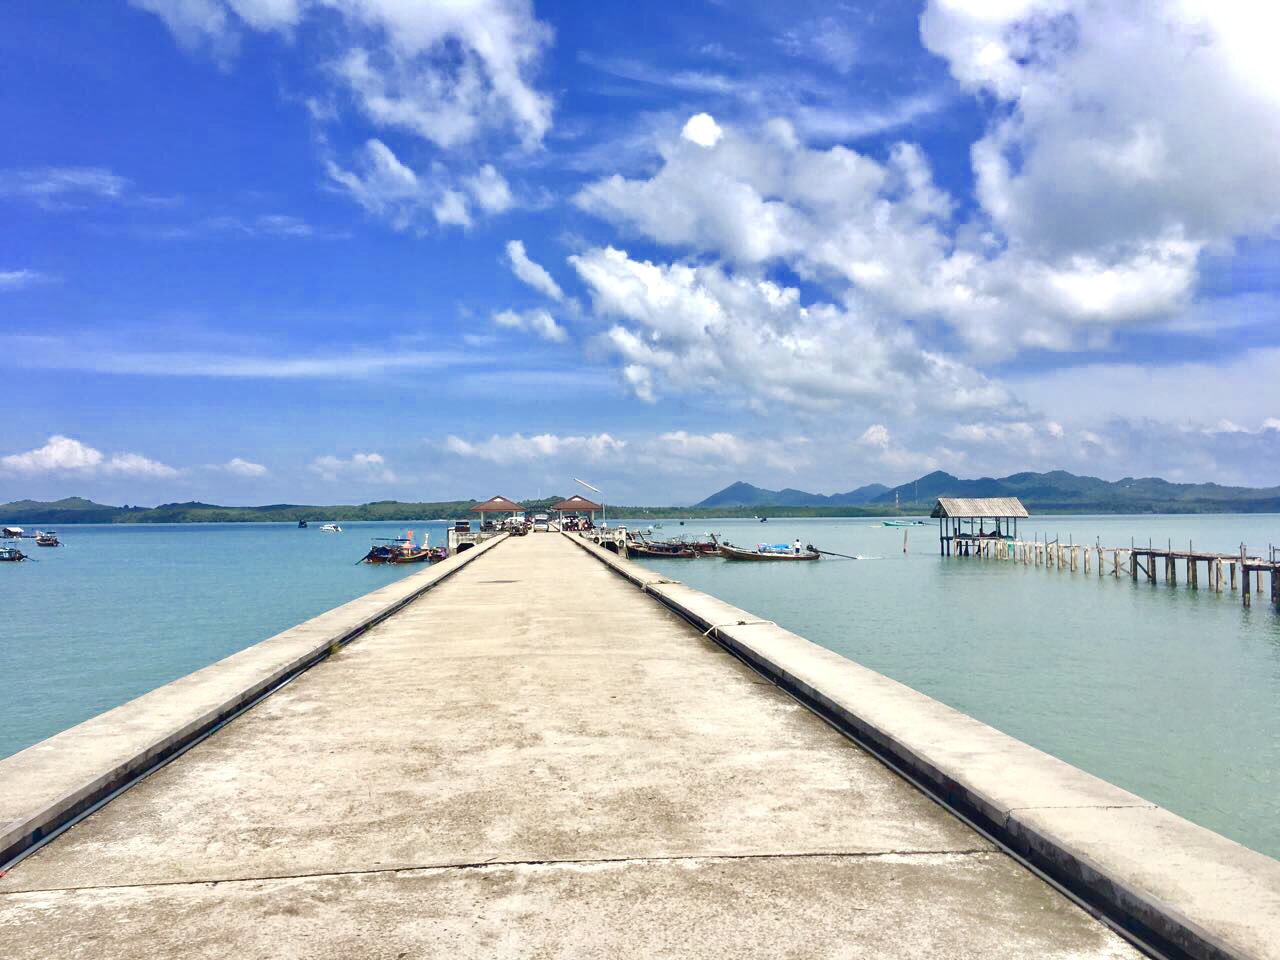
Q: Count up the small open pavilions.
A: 3